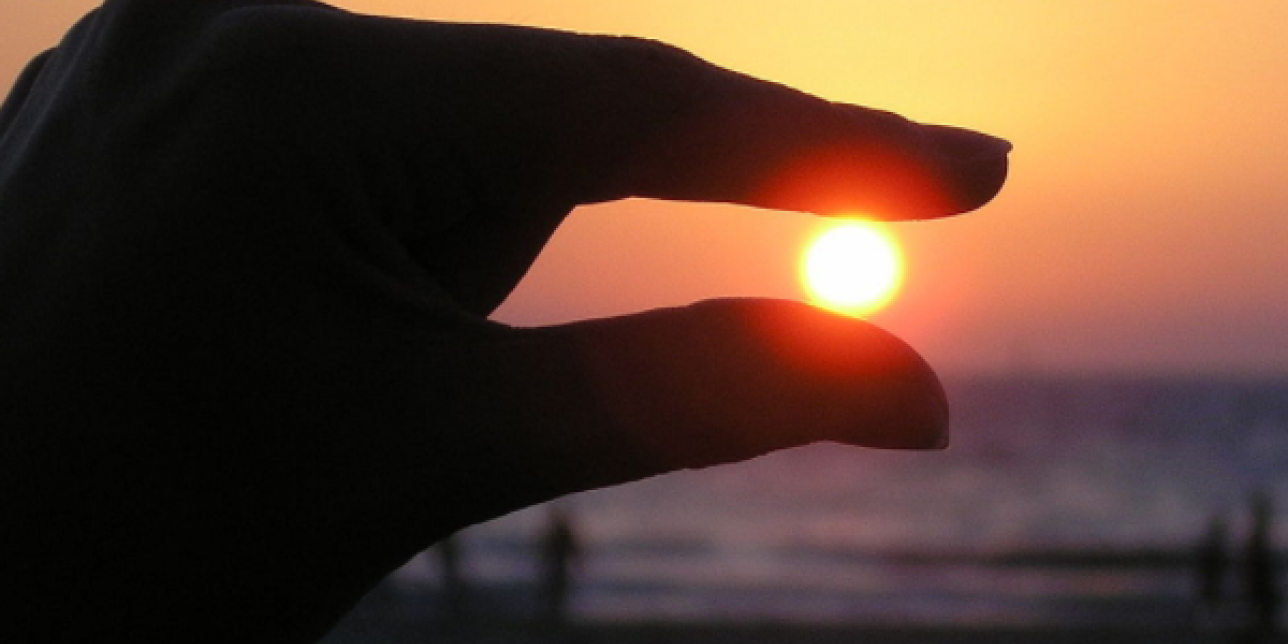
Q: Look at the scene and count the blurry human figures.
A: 4